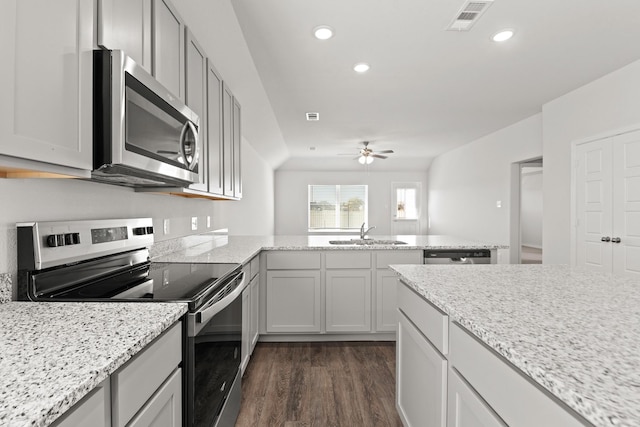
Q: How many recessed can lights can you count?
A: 3